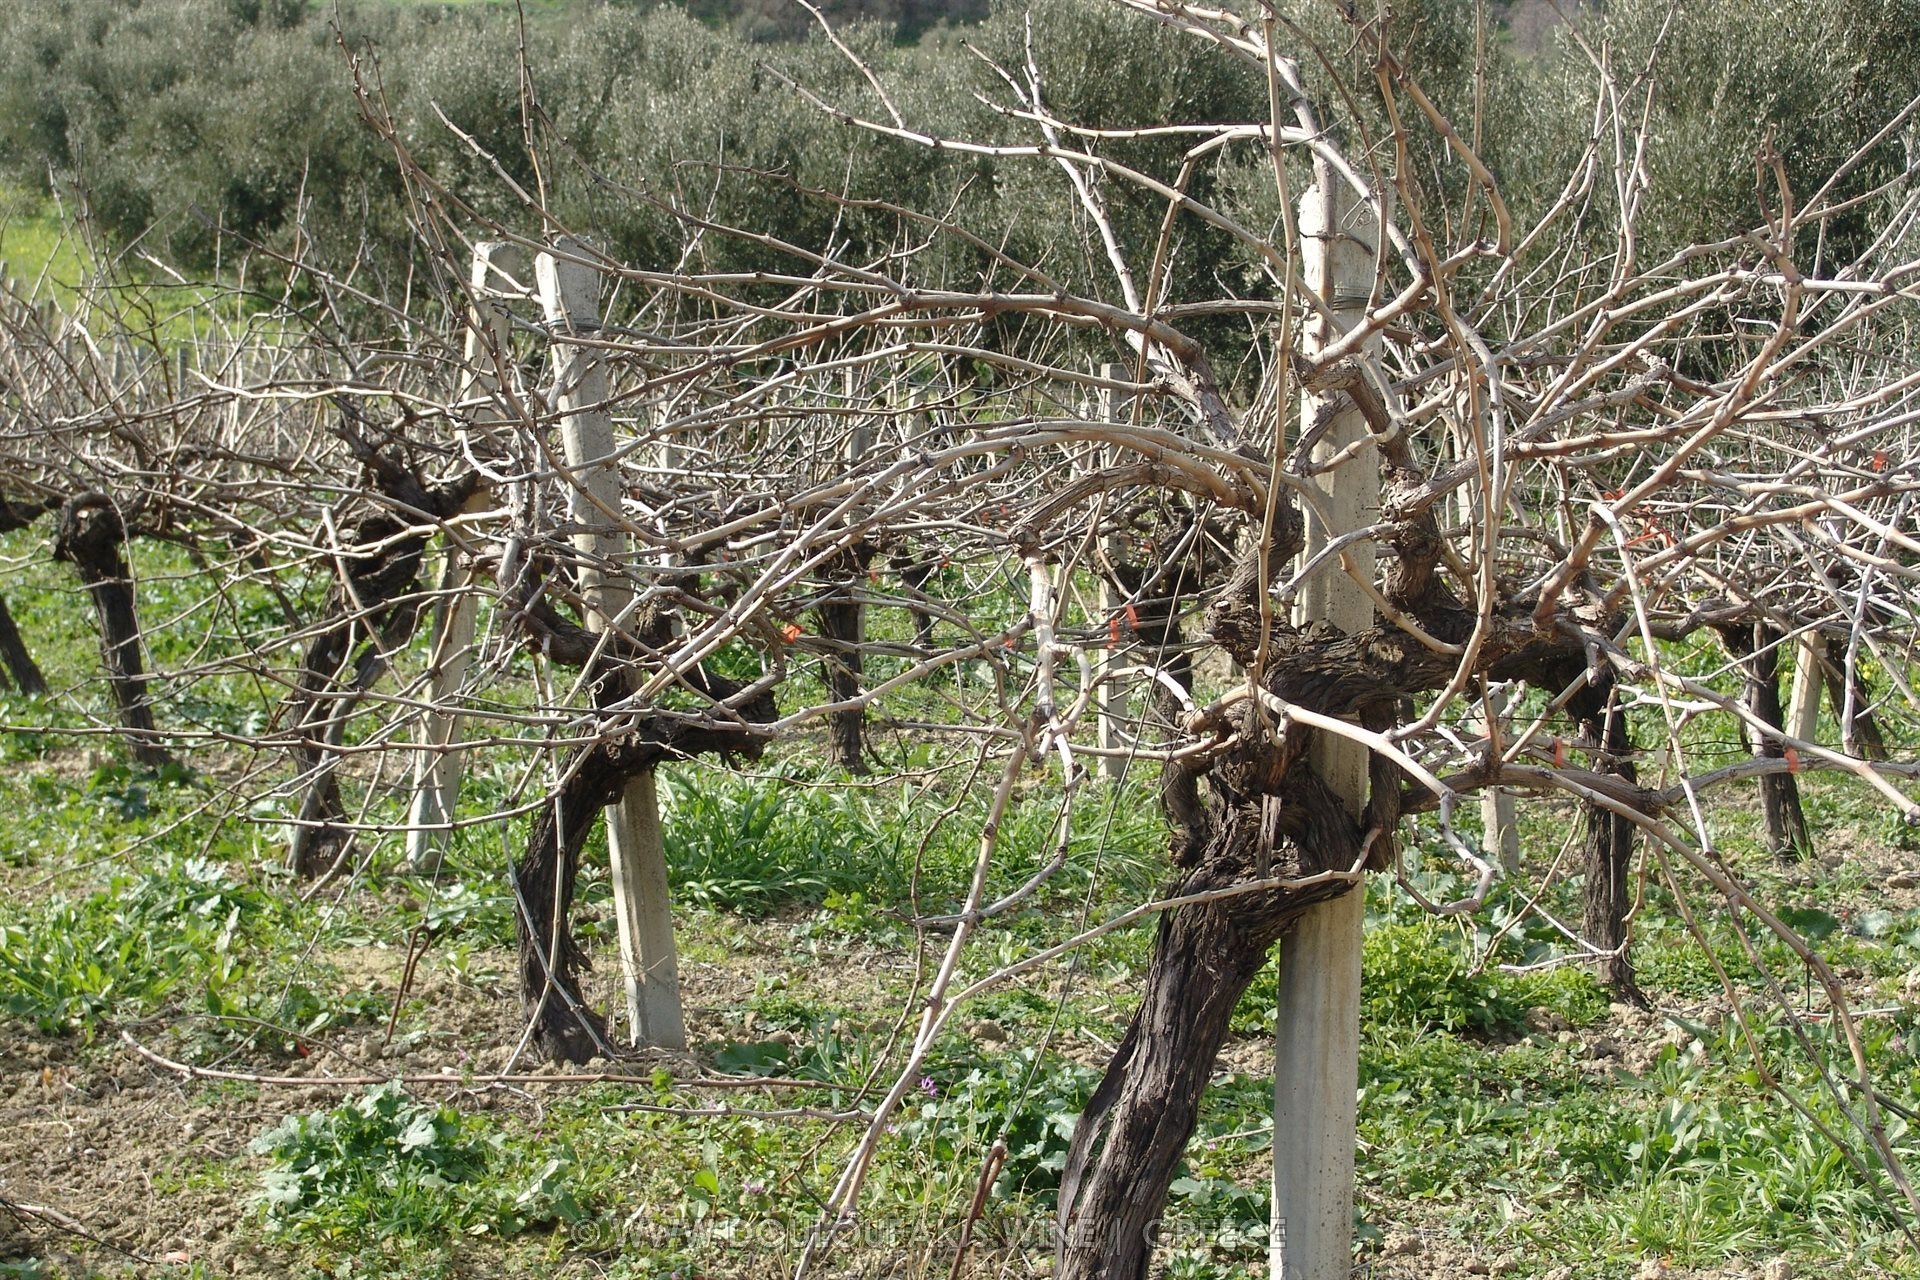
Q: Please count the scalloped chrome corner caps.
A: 0